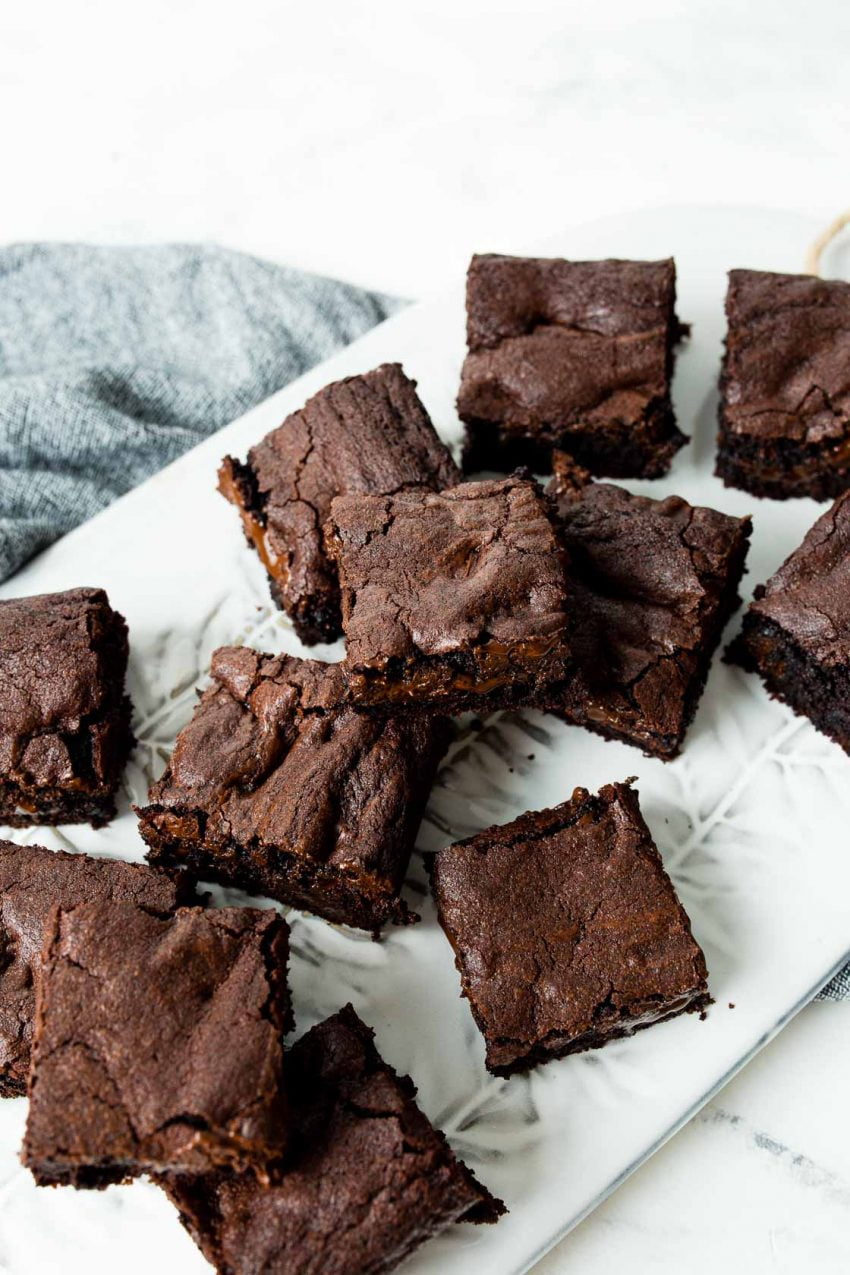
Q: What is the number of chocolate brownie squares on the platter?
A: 12